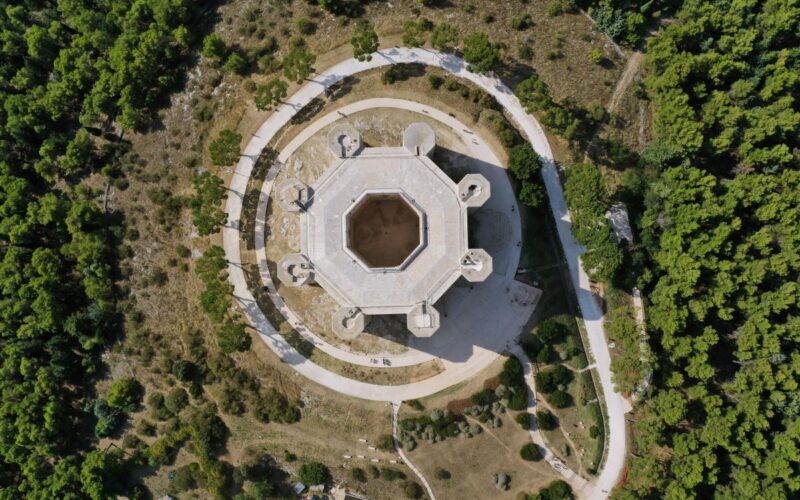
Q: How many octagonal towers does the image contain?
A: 8